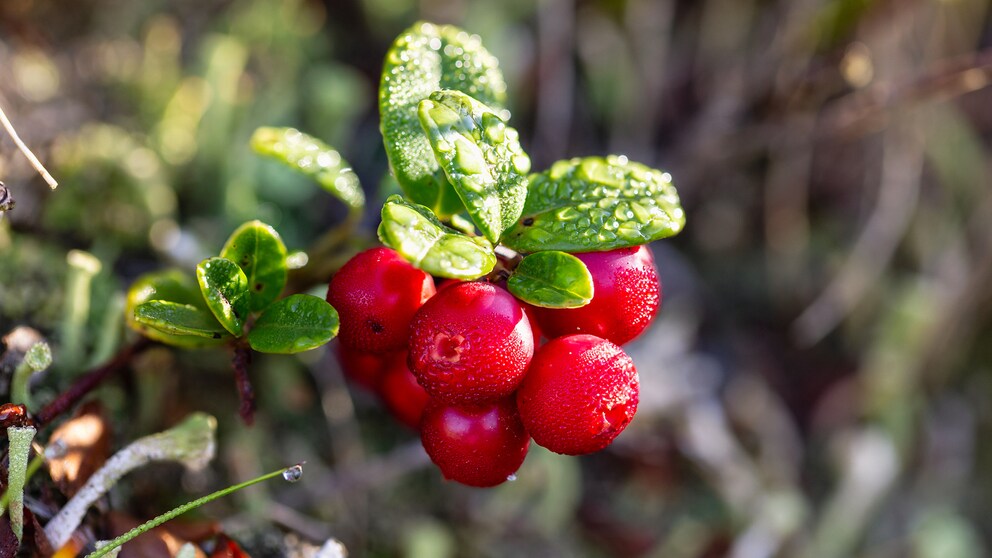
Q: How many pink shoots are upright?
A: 0